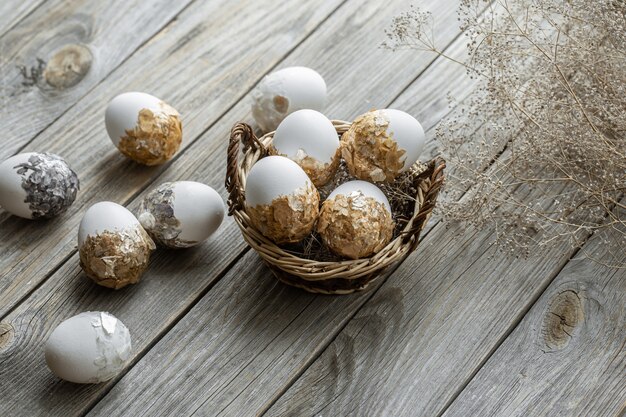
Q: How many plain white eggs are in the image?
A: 0